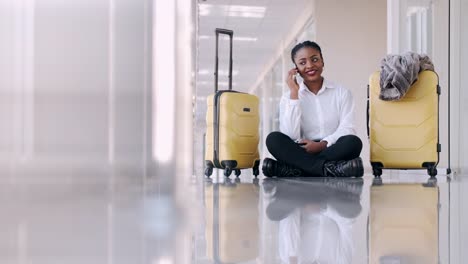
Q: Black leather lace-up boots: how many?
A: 2